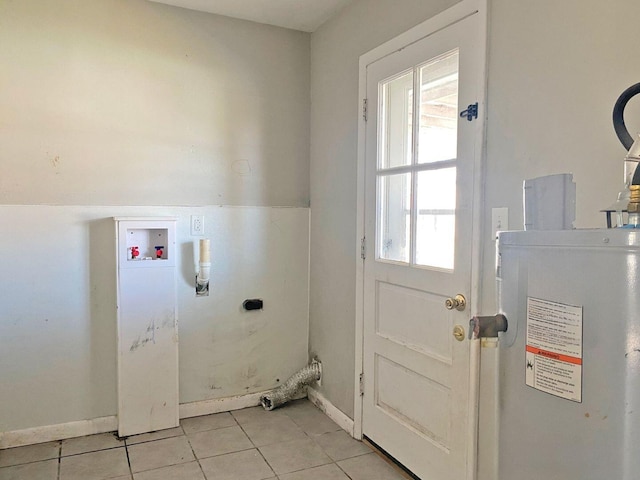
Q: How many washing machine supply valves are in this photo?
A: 2